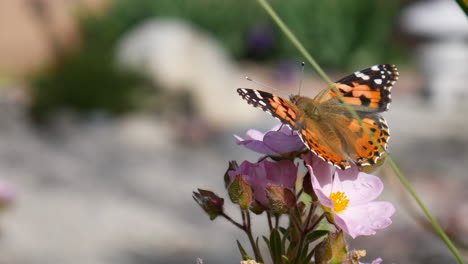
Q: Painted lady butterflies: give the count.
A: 1